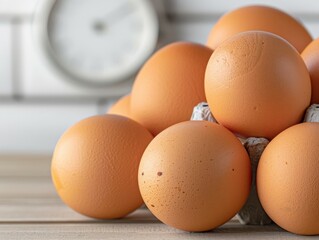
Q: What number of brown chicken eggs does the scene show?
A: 8